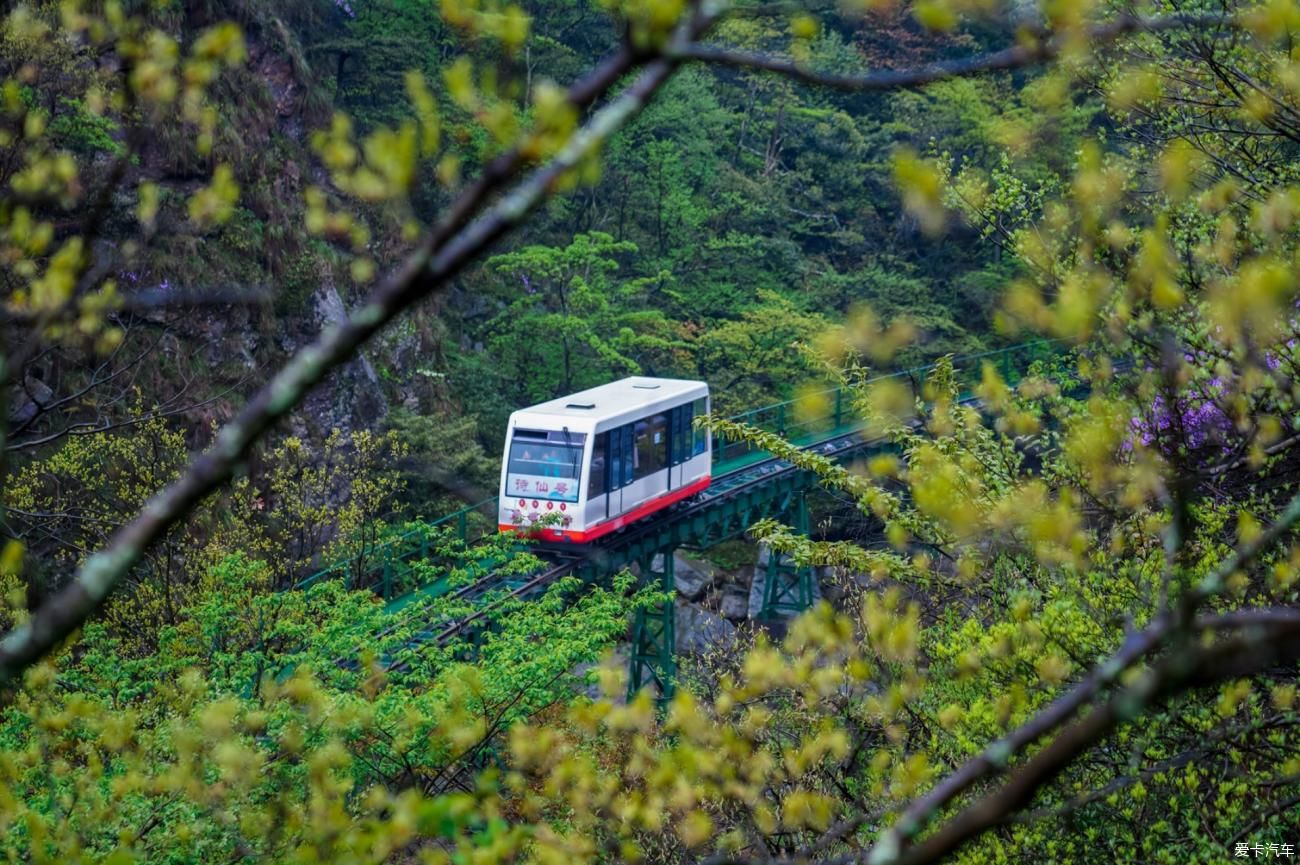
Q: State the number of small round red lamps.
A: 4